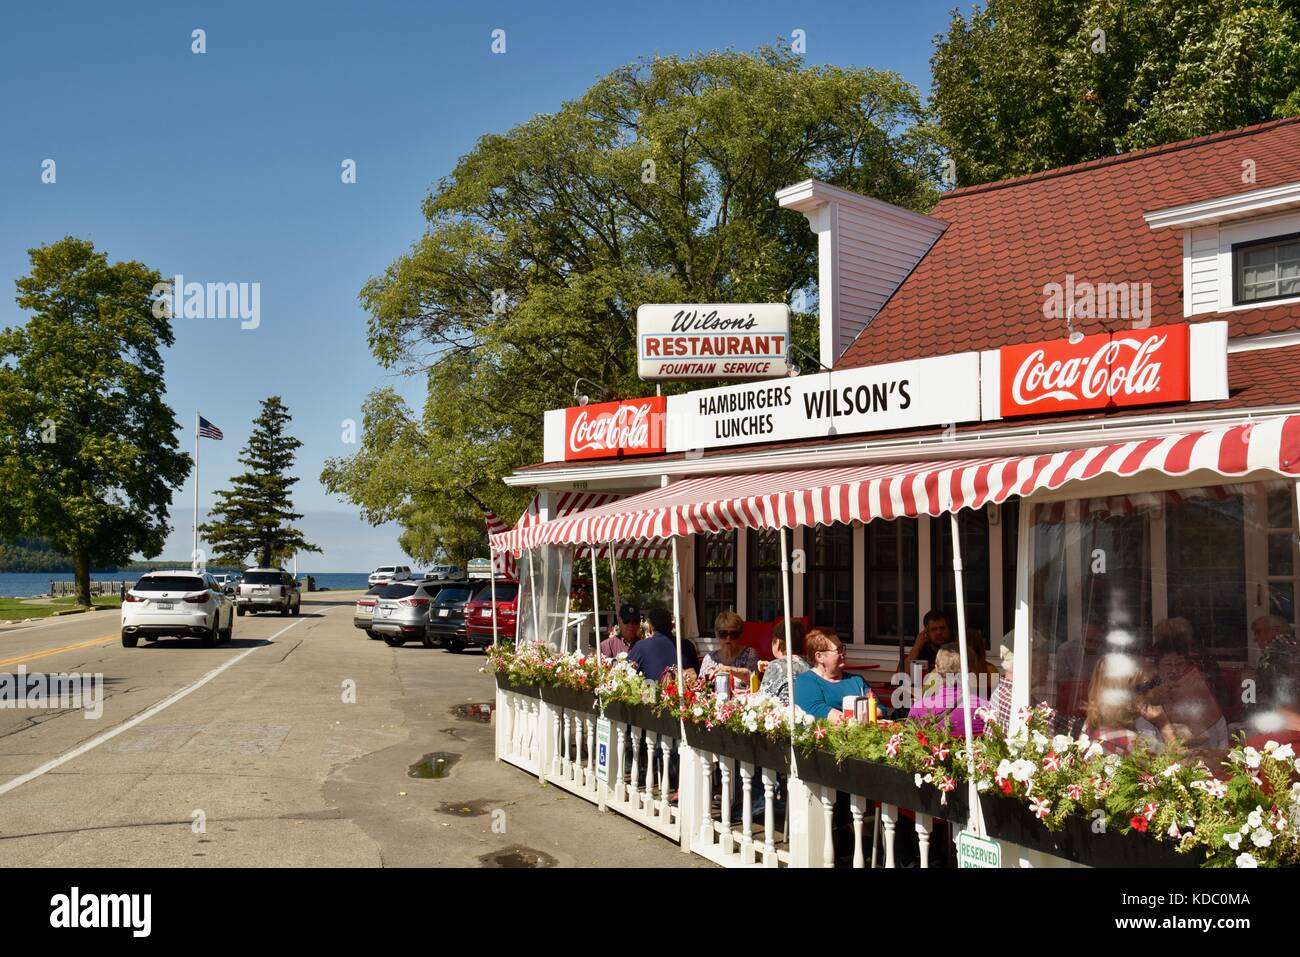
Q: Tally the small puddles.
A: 4